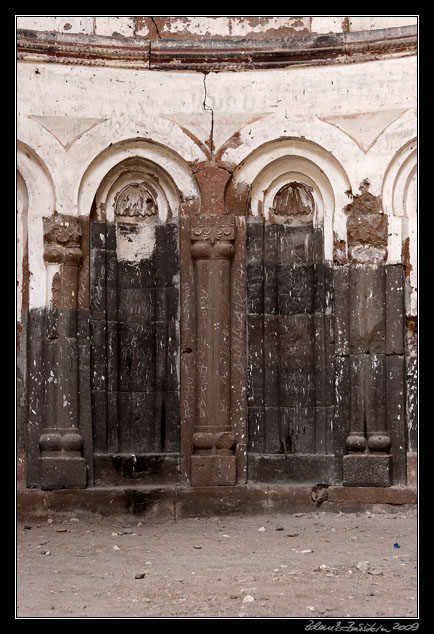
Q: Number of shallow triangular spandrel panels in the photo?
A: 3